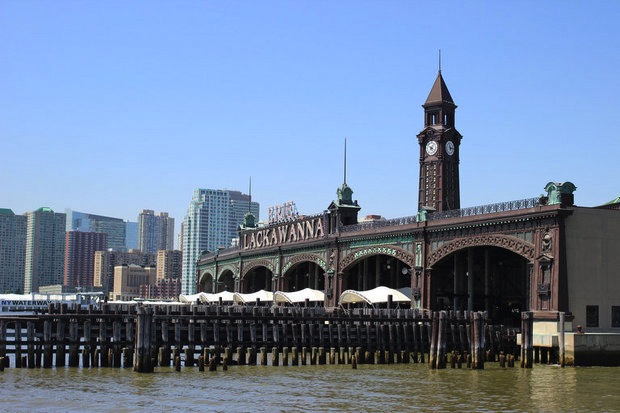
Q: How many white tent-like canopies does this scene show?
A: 5